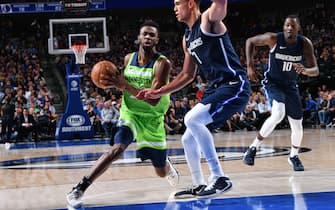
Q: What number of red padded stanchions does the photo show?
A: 0